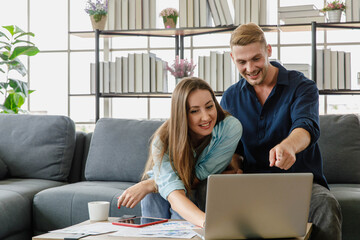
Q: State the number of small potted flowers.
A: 4